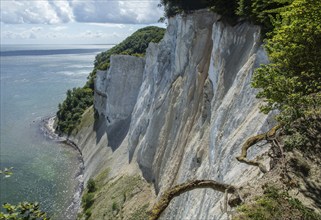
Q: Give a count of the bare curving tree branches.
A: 2